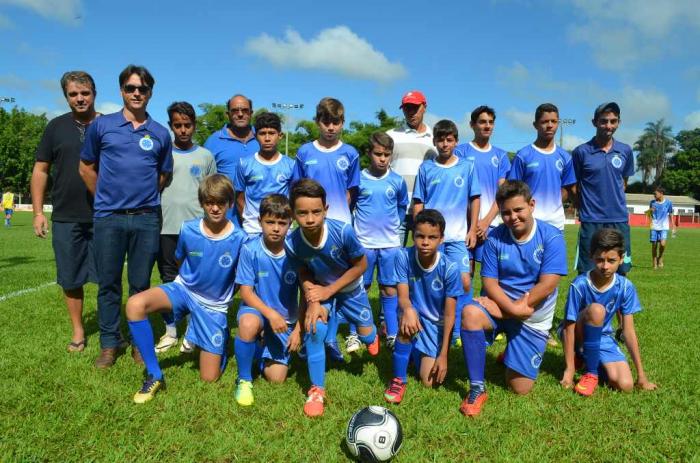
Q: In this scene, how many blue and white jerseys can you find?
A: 13